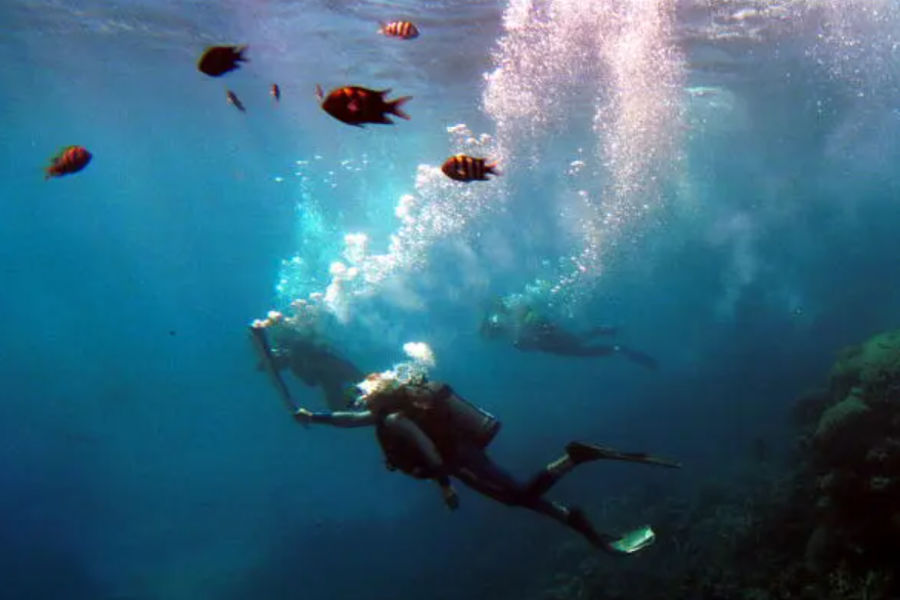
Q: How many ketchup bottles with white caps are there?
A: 0